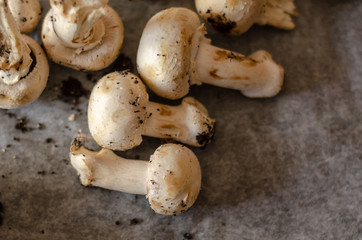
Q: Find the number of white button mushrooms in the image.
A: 7